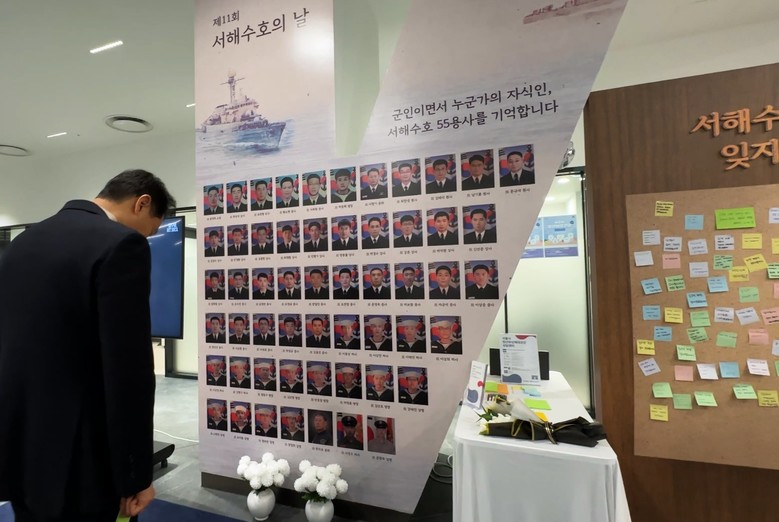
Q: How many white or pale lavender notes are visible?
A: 13